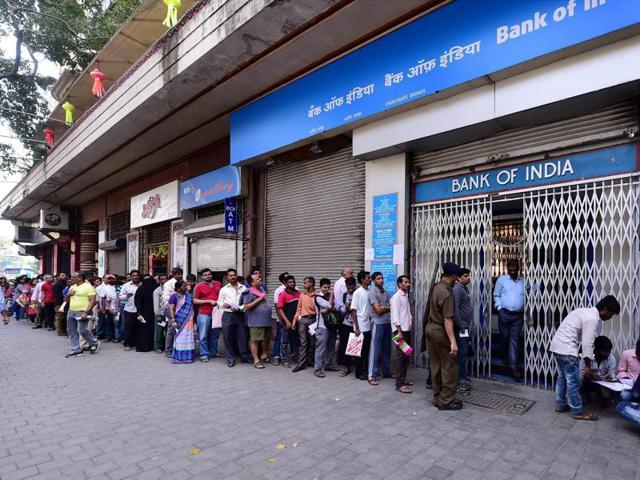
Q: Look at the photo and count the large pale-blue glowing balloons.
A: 0